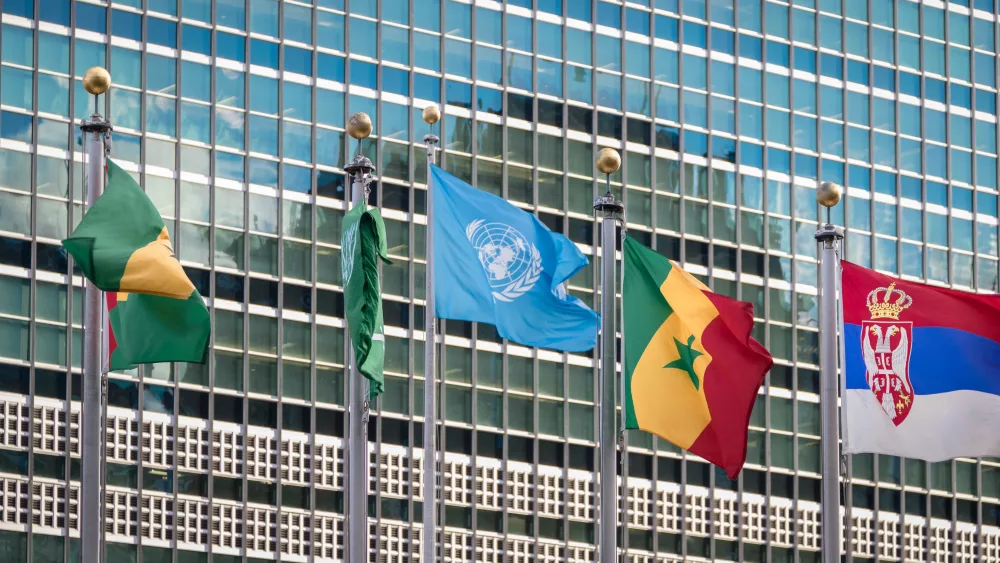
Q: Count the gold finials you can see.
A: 5